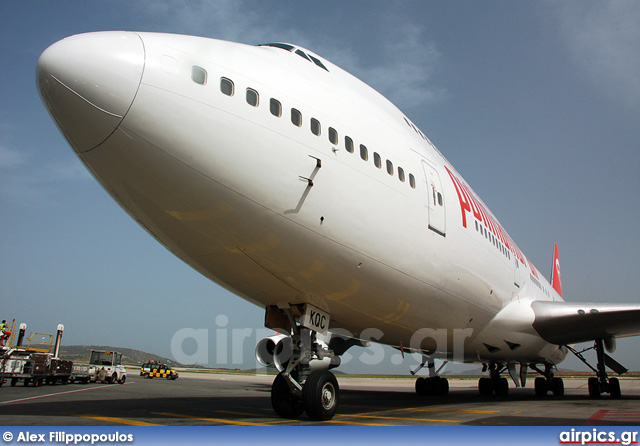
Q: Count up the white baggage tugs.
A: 1